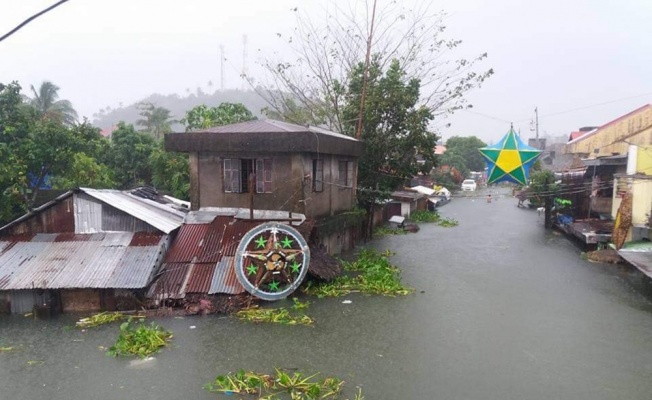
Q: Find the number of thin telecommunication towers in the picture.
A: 2